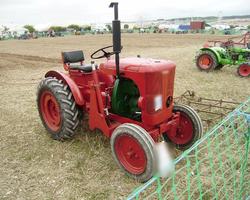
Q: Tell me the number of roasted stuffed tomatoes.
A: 0